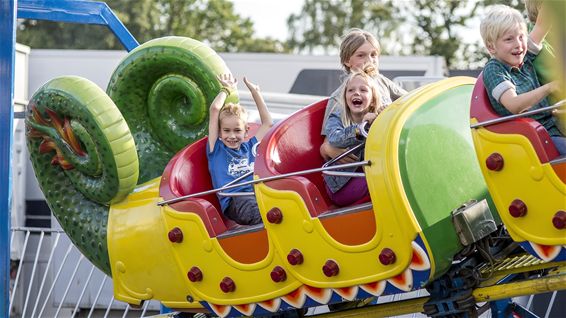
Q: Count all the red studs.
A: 11